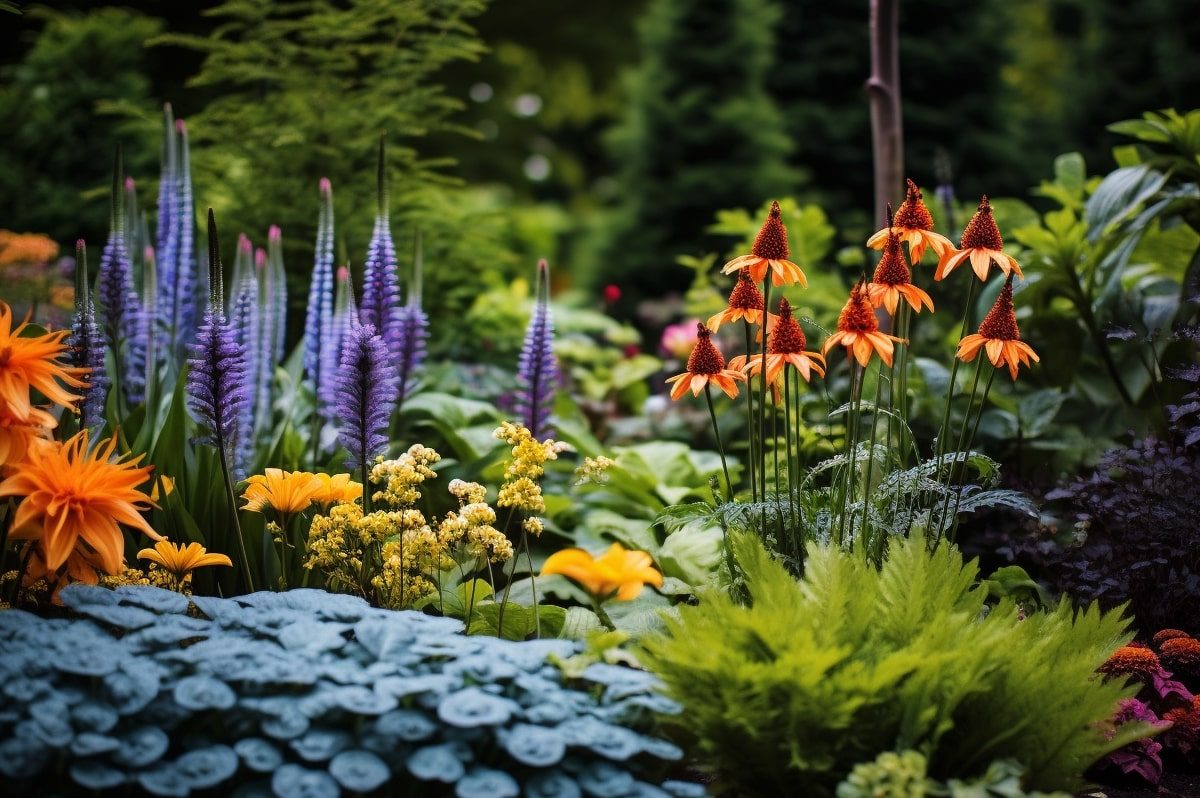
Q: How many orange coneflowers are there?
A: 9